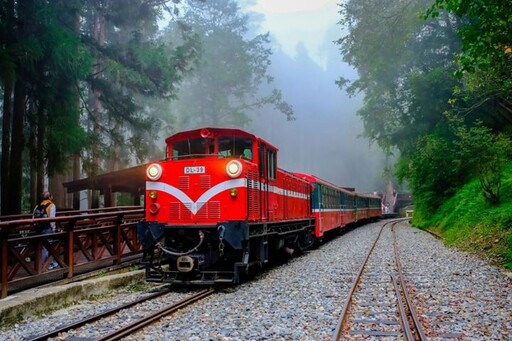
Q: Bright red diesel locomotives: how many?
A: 1